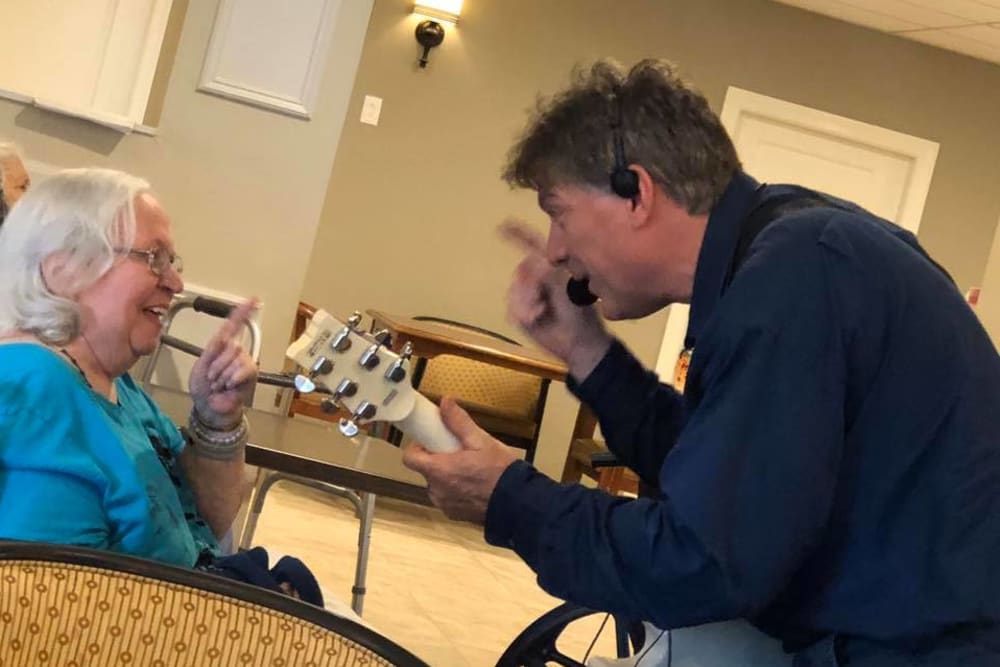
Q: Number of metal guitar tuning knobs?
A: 6